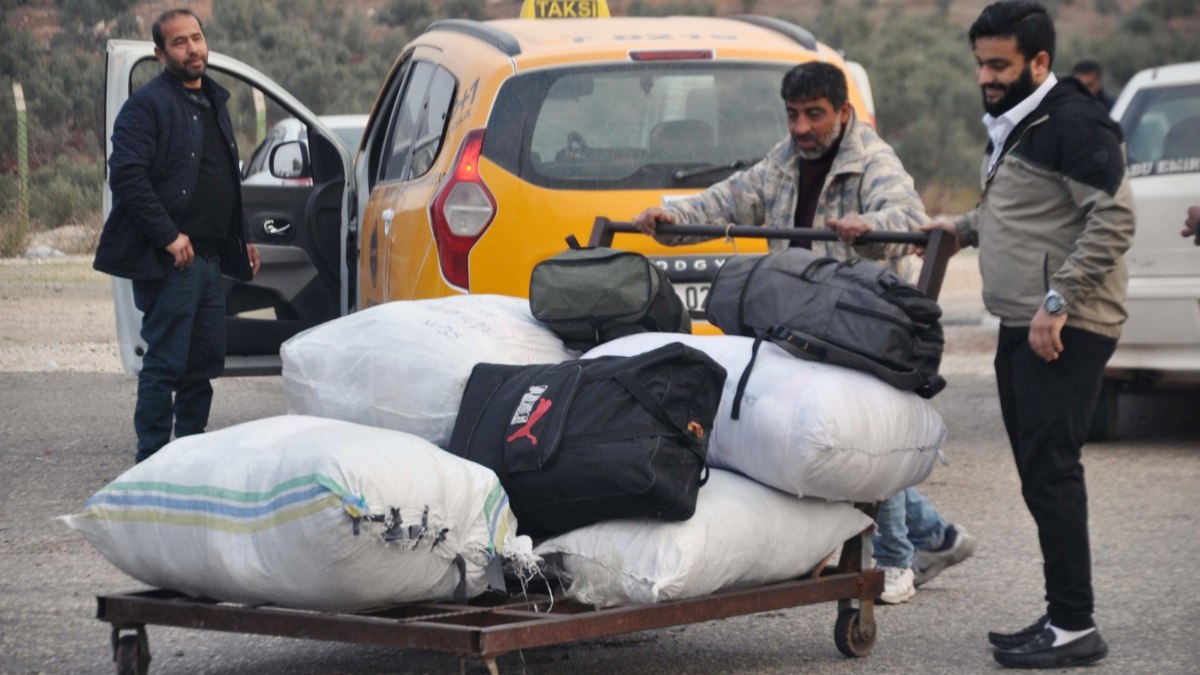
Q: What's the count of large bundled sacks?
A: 4